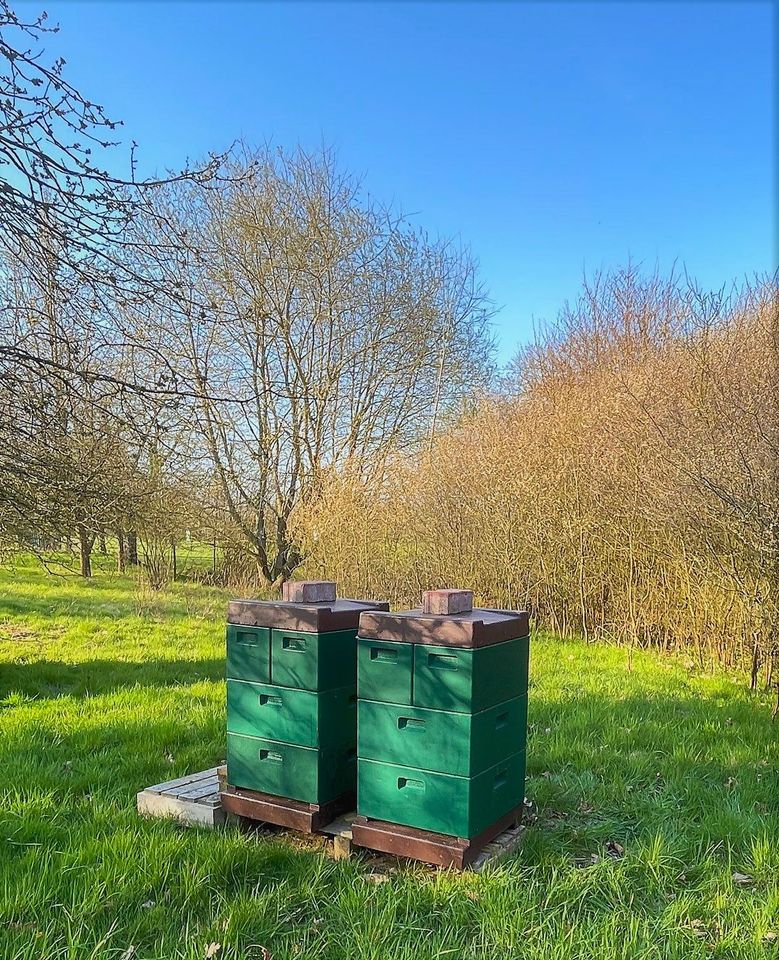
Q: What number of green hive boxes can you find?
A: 8